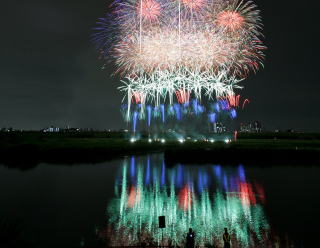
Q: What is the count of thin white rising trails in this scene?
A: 2